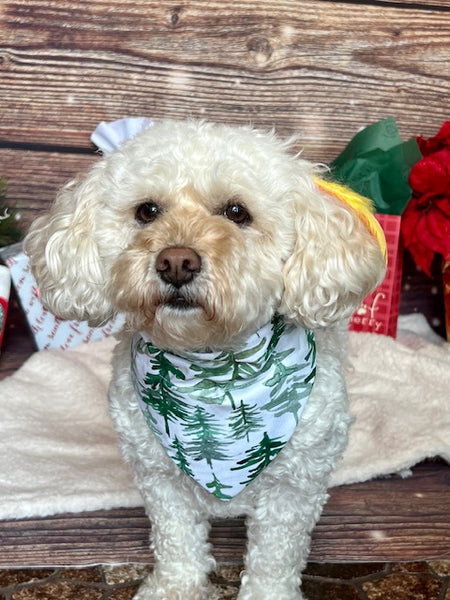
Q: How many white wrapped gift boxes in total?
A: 1